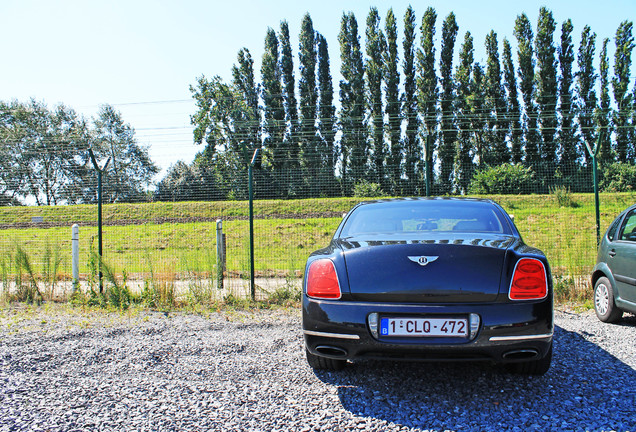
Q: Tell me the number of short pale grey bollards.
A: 2